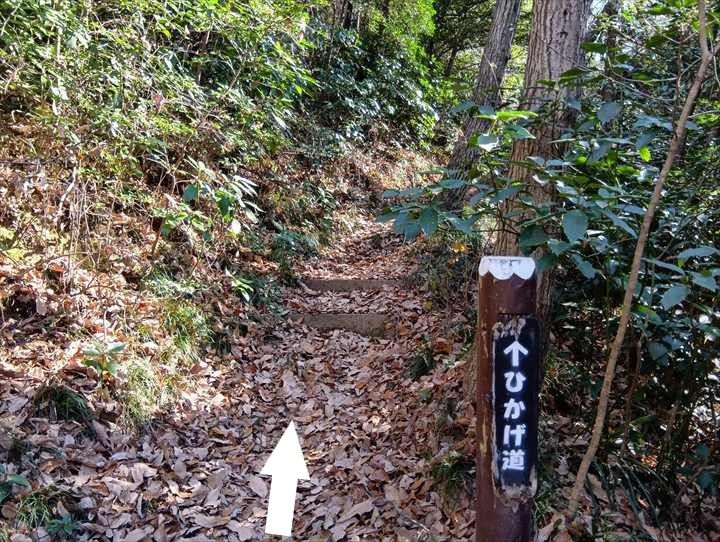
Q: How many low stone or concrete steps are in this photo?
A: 2